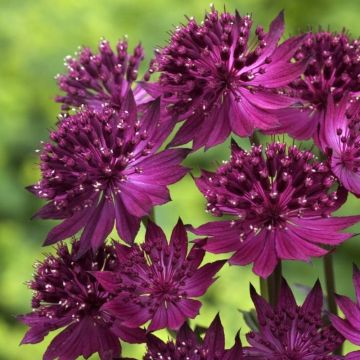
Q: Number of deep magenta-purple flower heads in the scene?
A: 11